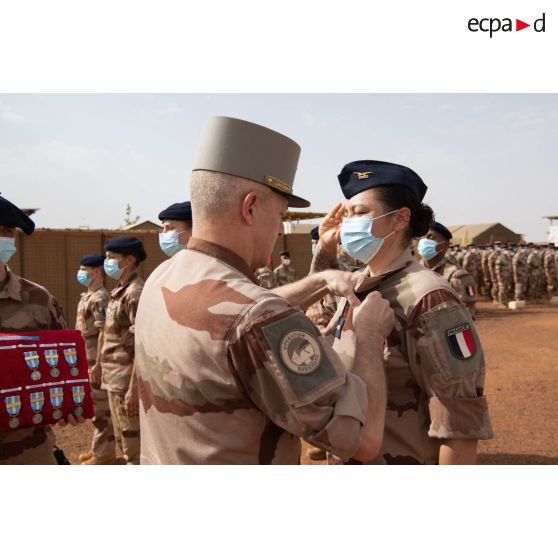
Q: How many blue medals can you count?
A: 7